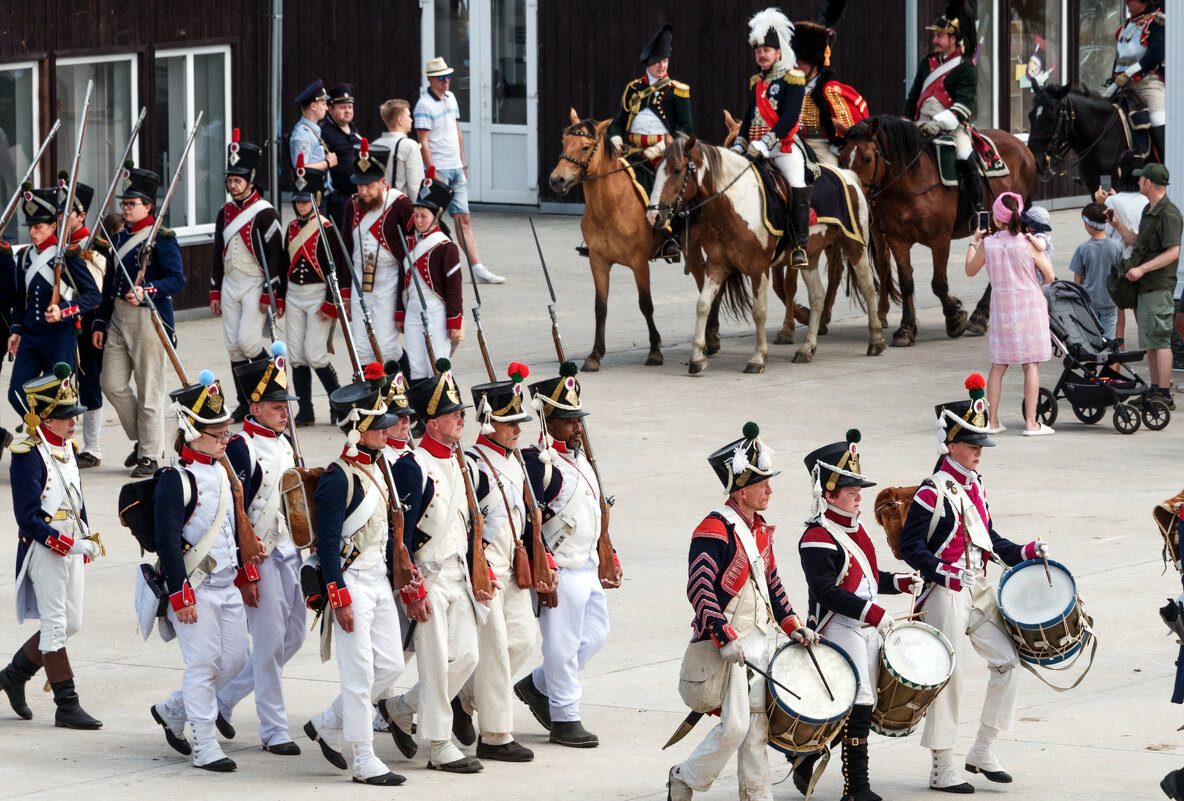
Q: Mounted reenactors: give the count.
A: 5